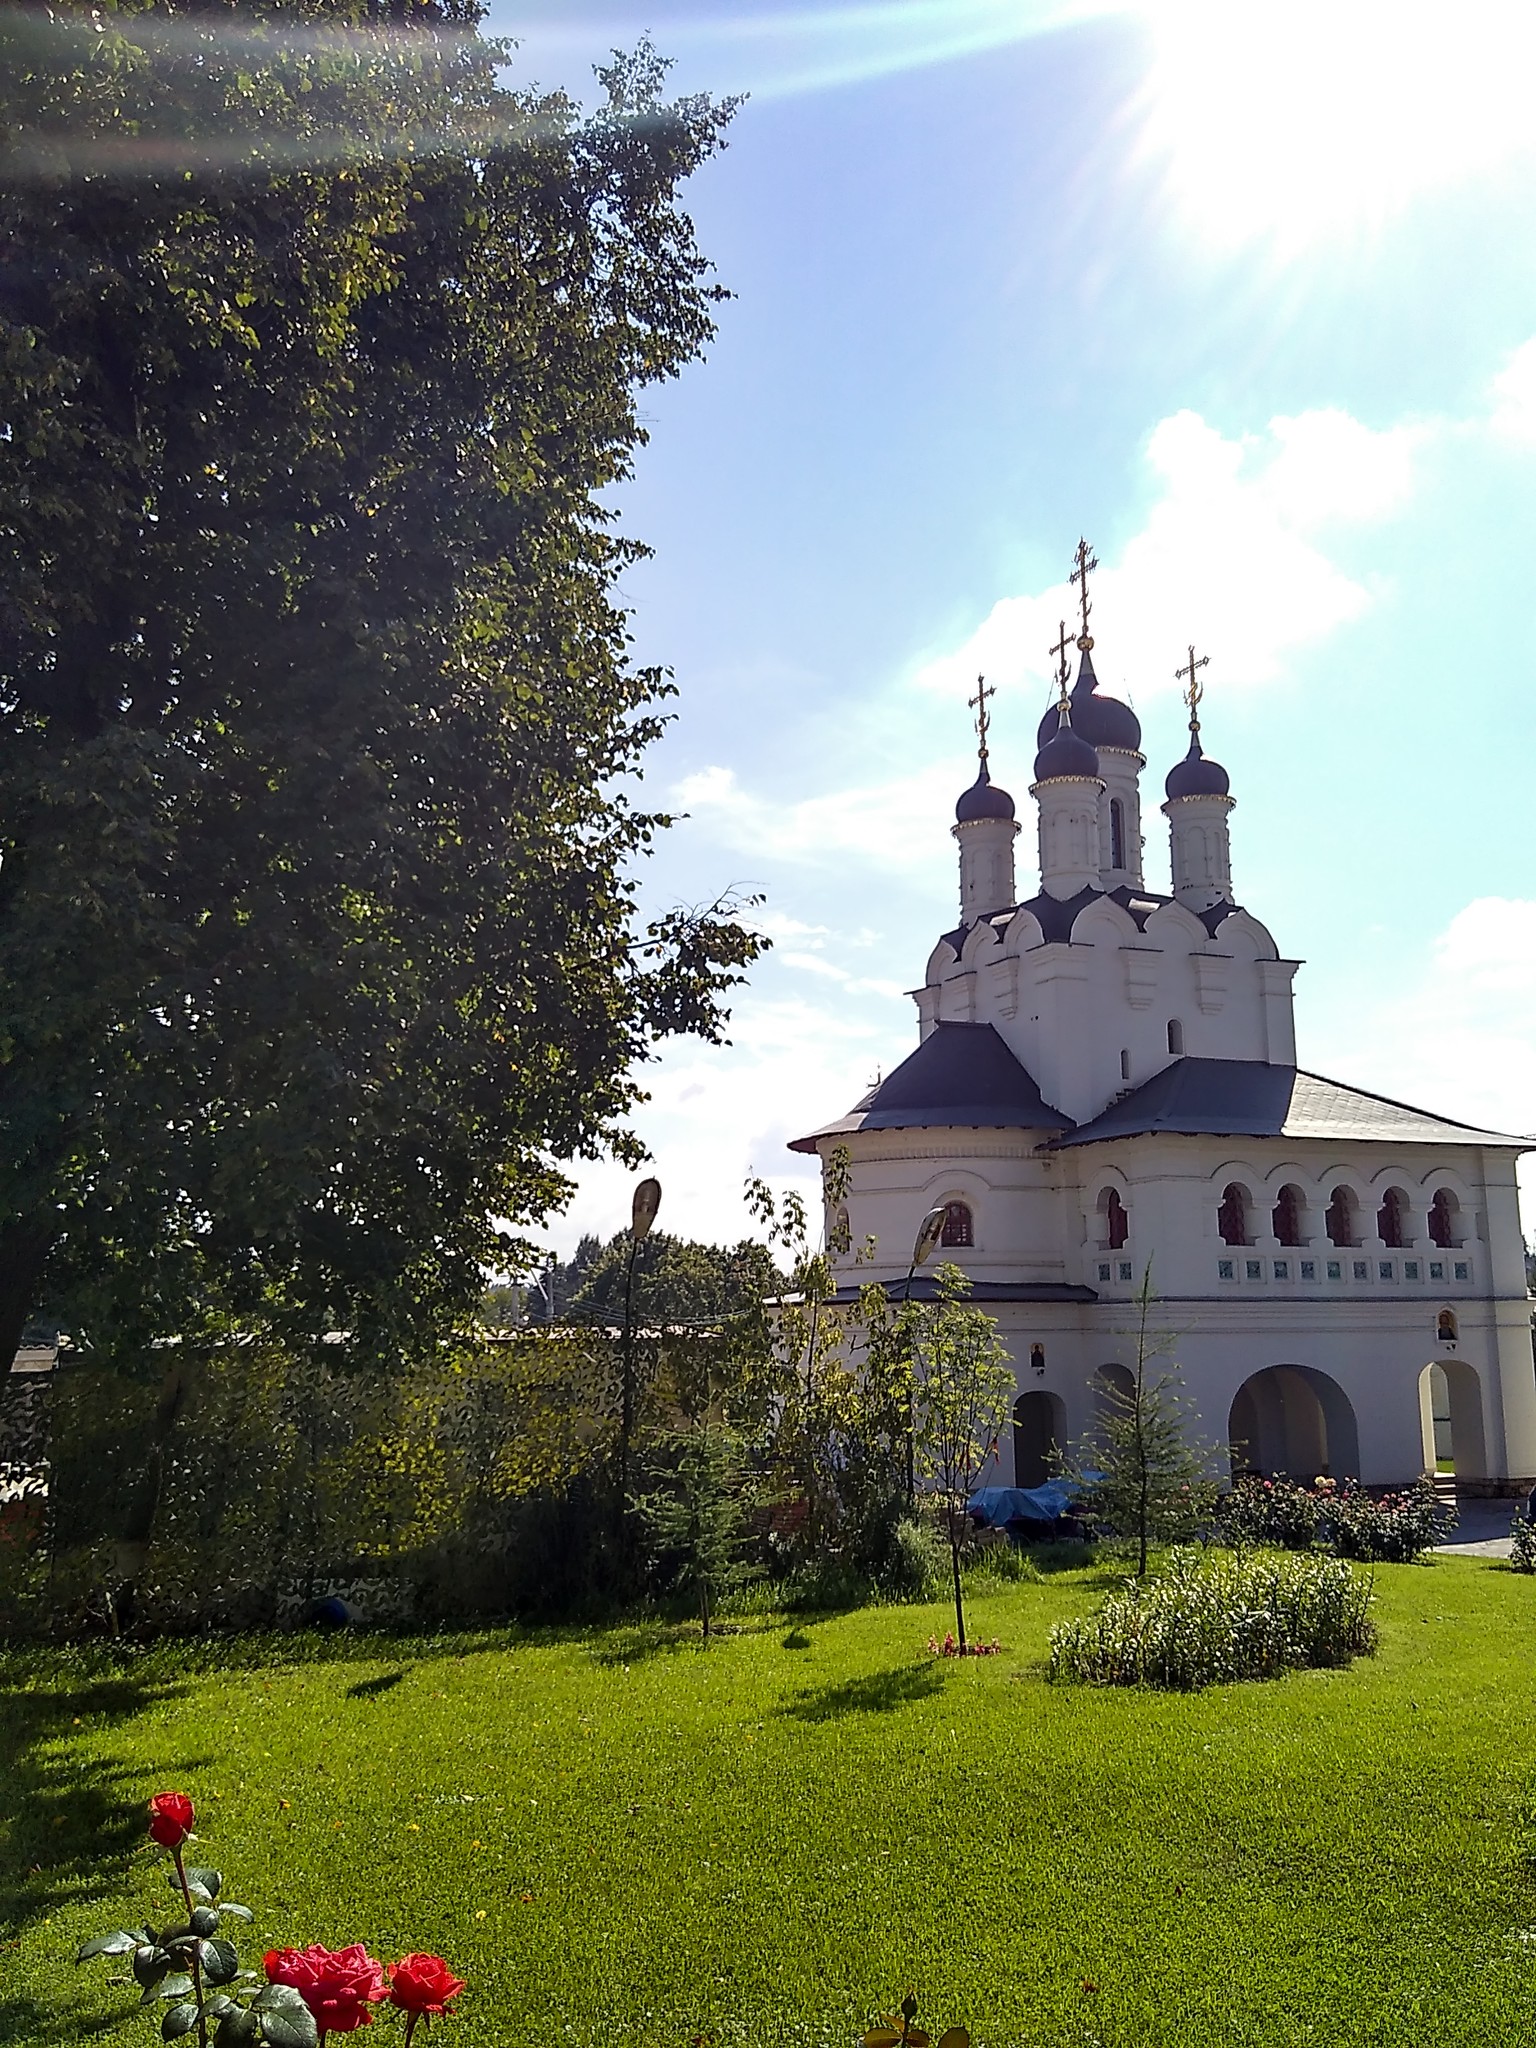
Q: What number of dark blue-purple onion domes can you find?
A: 4